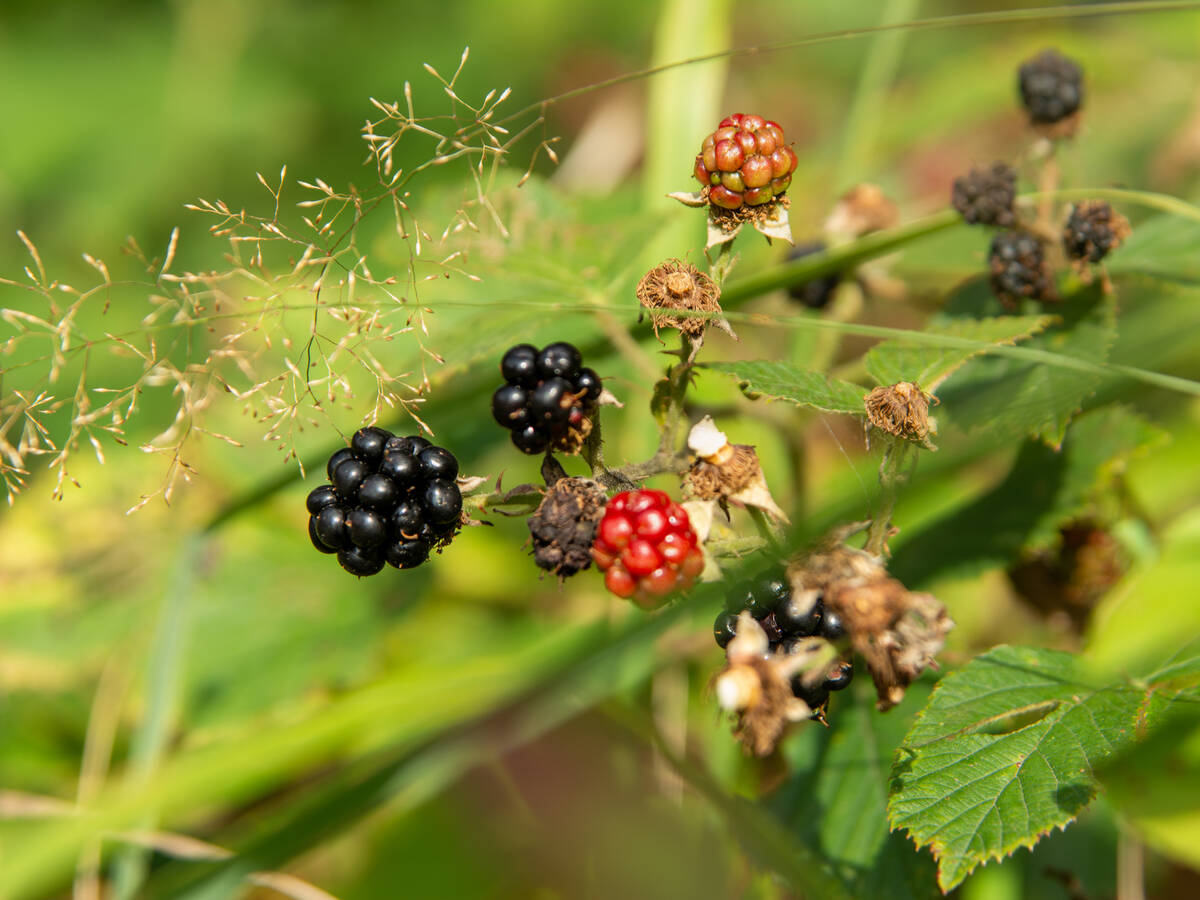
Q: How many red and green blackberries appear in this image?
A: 2